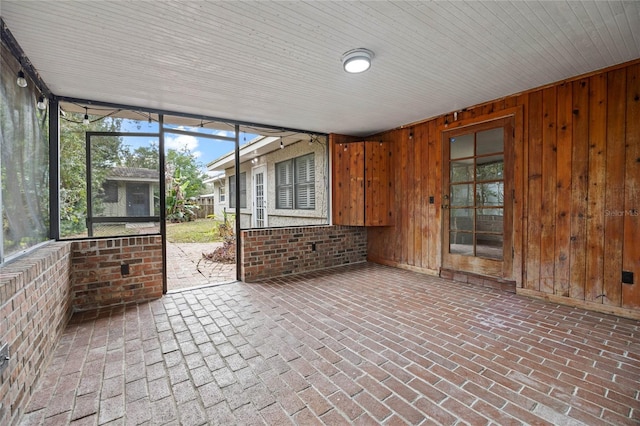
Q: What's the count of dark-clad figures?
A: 0